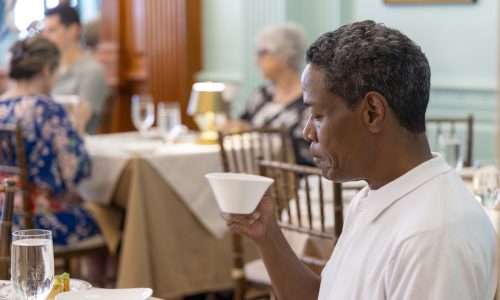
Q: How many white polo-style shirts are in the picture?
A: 1